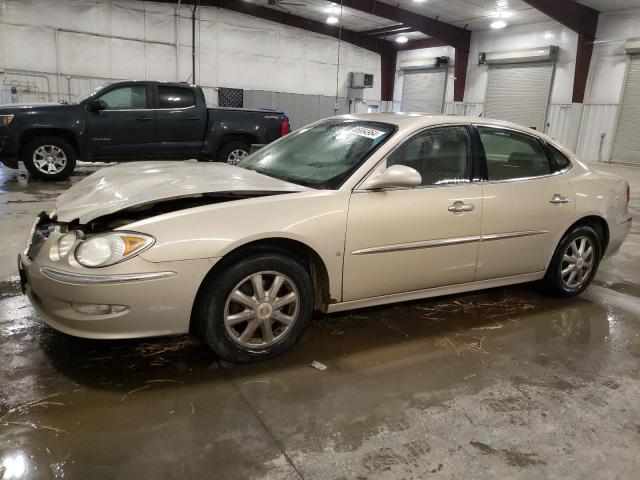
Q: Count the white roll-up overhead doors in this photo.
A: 3